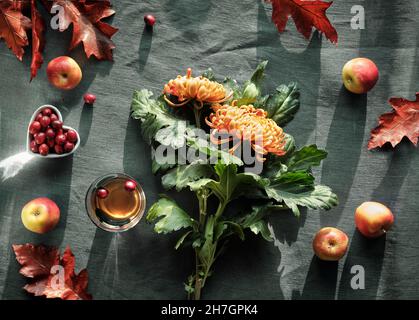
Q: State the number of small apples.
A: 5